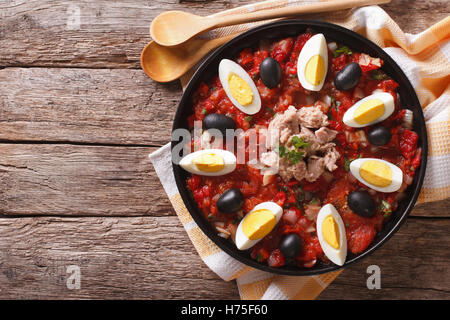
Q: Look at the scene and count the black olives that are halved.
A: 0